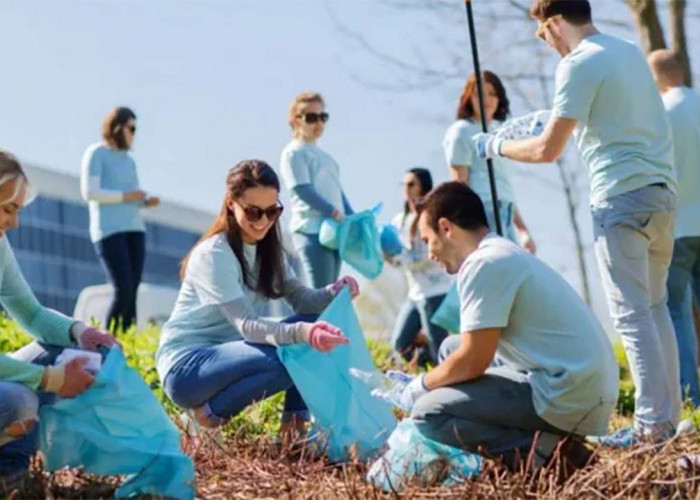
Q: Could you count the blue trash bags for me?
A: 5